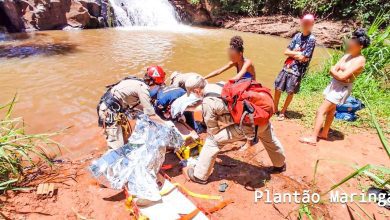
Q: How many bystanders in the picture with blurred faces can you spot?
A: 3